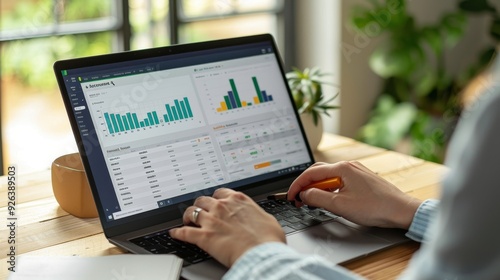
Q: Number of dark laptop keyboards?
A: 1